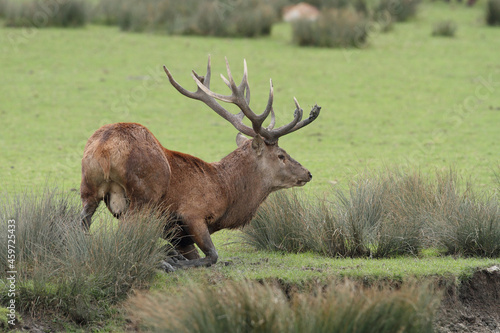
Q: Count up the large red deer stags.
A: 1